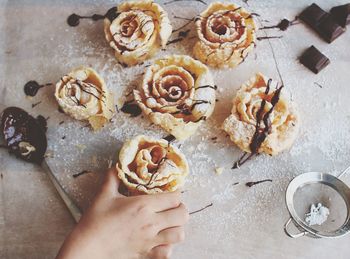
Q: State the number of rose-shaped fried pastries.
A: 6